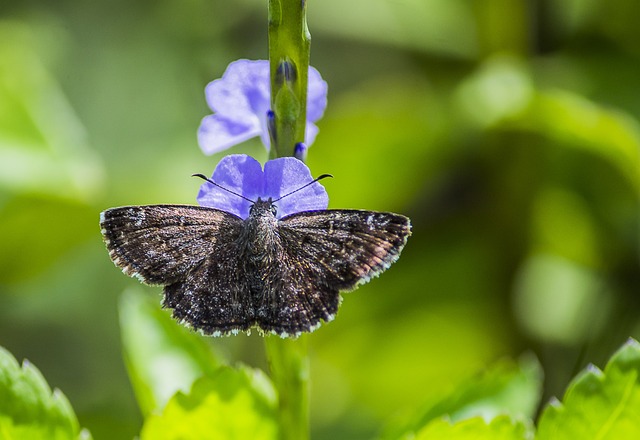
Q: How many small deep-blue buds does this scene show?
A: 2